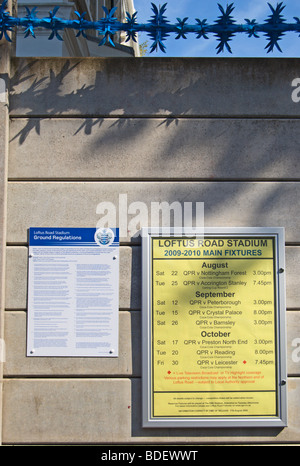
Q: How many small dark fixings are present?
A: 6